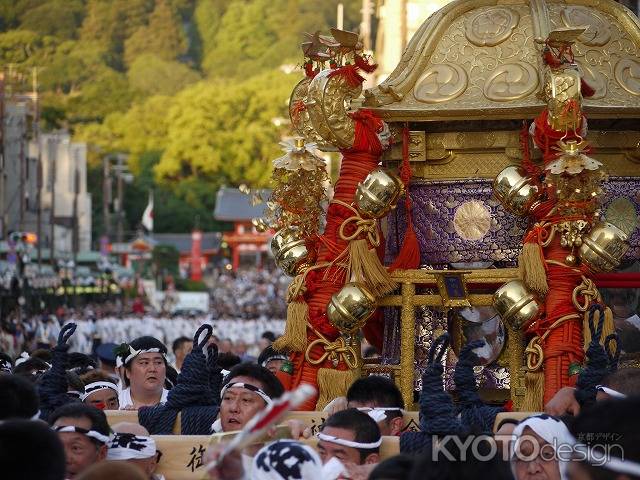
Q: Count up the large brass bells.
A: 6